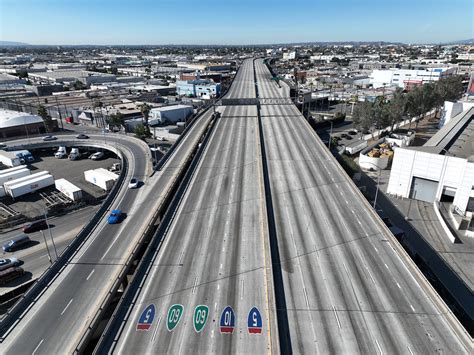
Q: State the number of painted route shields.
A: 5